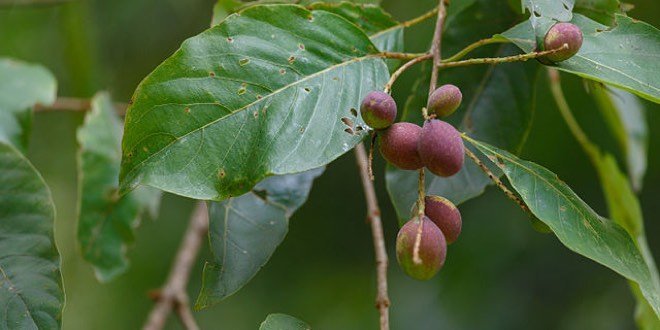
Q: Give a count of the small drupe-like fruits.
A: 7